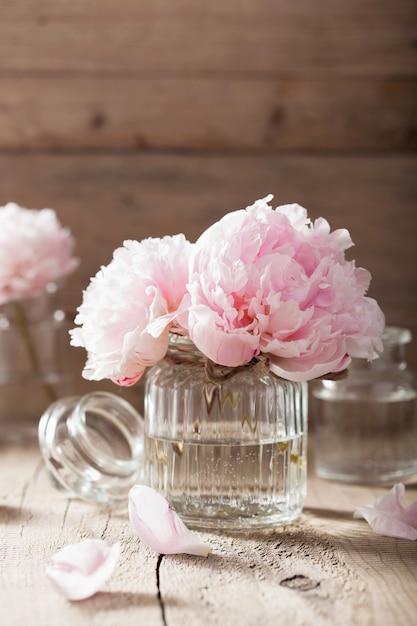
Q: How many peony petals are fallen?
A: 3